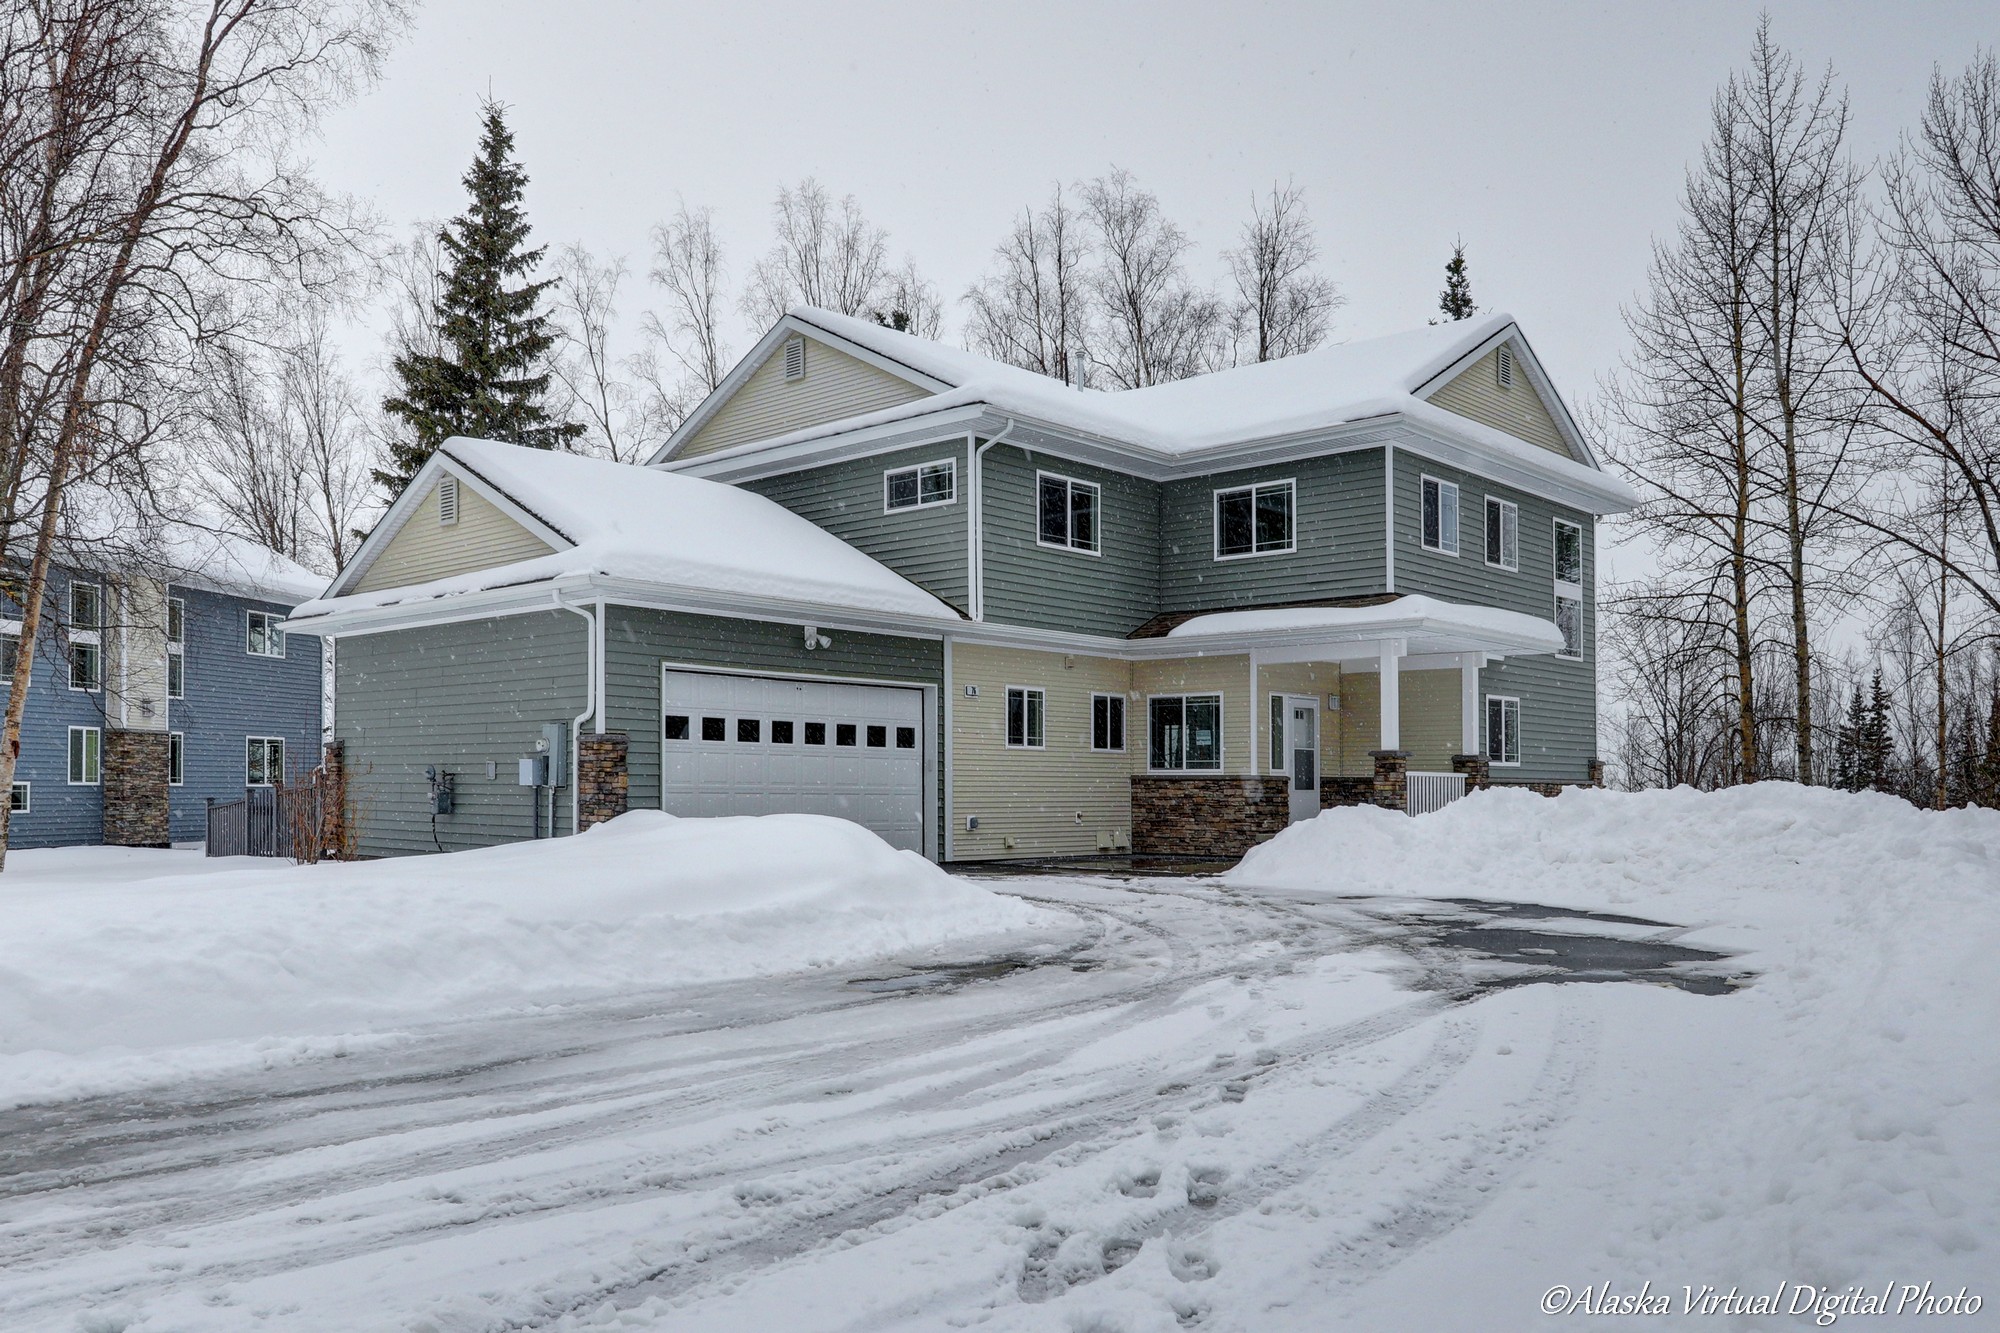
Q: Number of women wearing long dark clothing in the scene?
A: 0